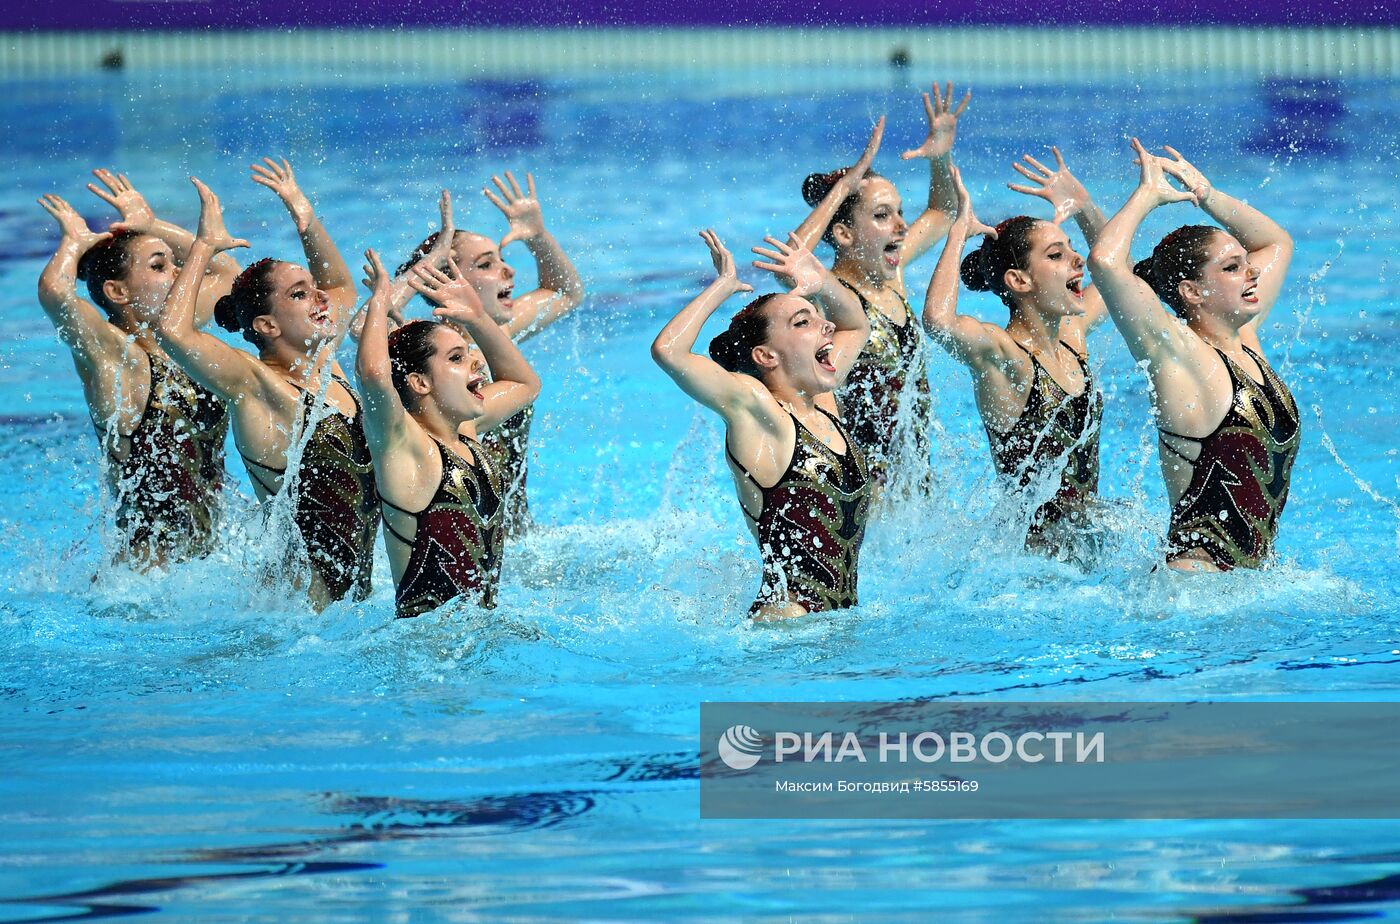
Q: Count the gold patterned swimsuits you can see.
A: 8